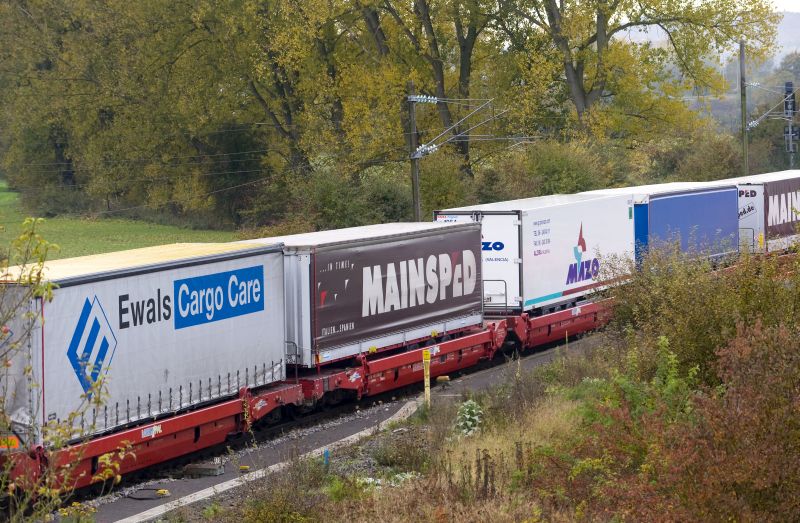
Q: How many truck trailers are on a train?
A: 5